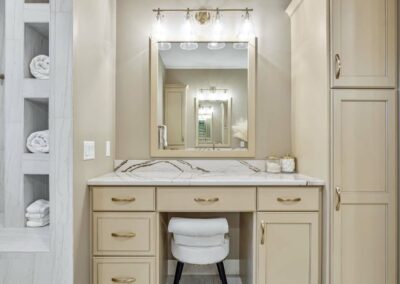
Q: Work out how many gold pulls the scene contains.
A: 8